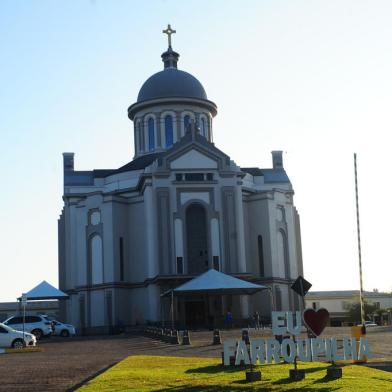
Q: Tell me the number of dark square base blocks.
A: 3